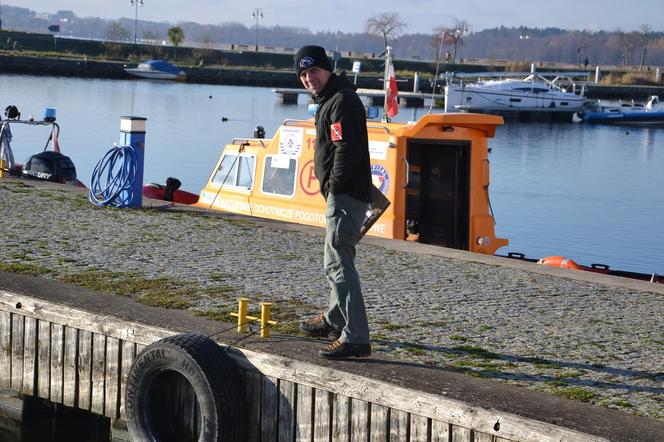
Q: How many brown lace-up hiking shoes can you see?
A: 2